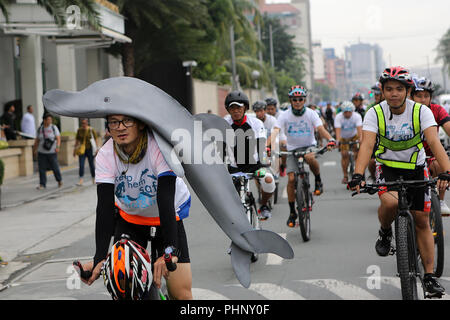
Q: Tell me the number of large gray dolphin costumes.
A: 1